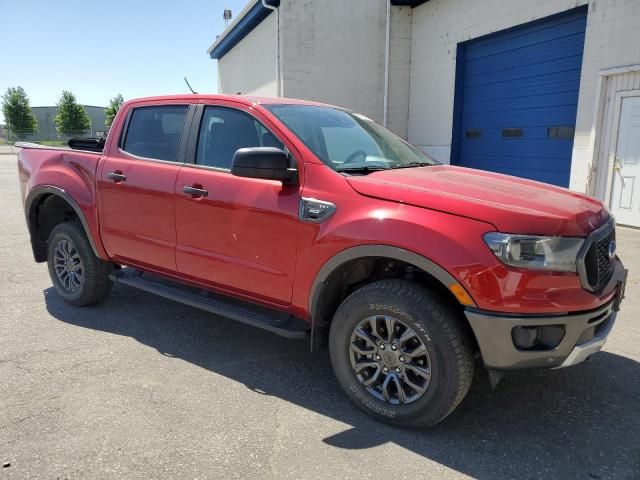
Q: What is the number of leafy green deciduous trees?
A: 3